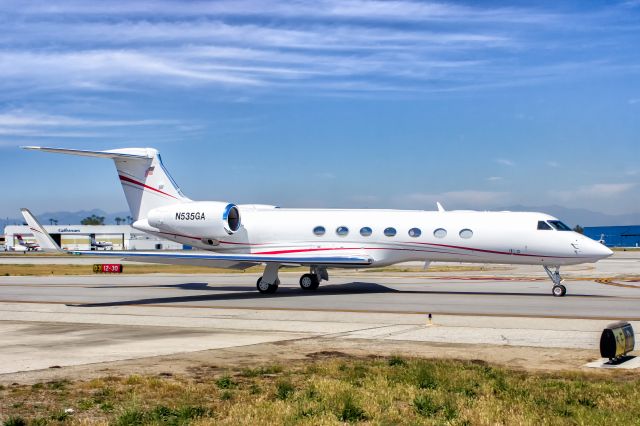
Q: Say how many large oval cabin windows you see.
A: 7